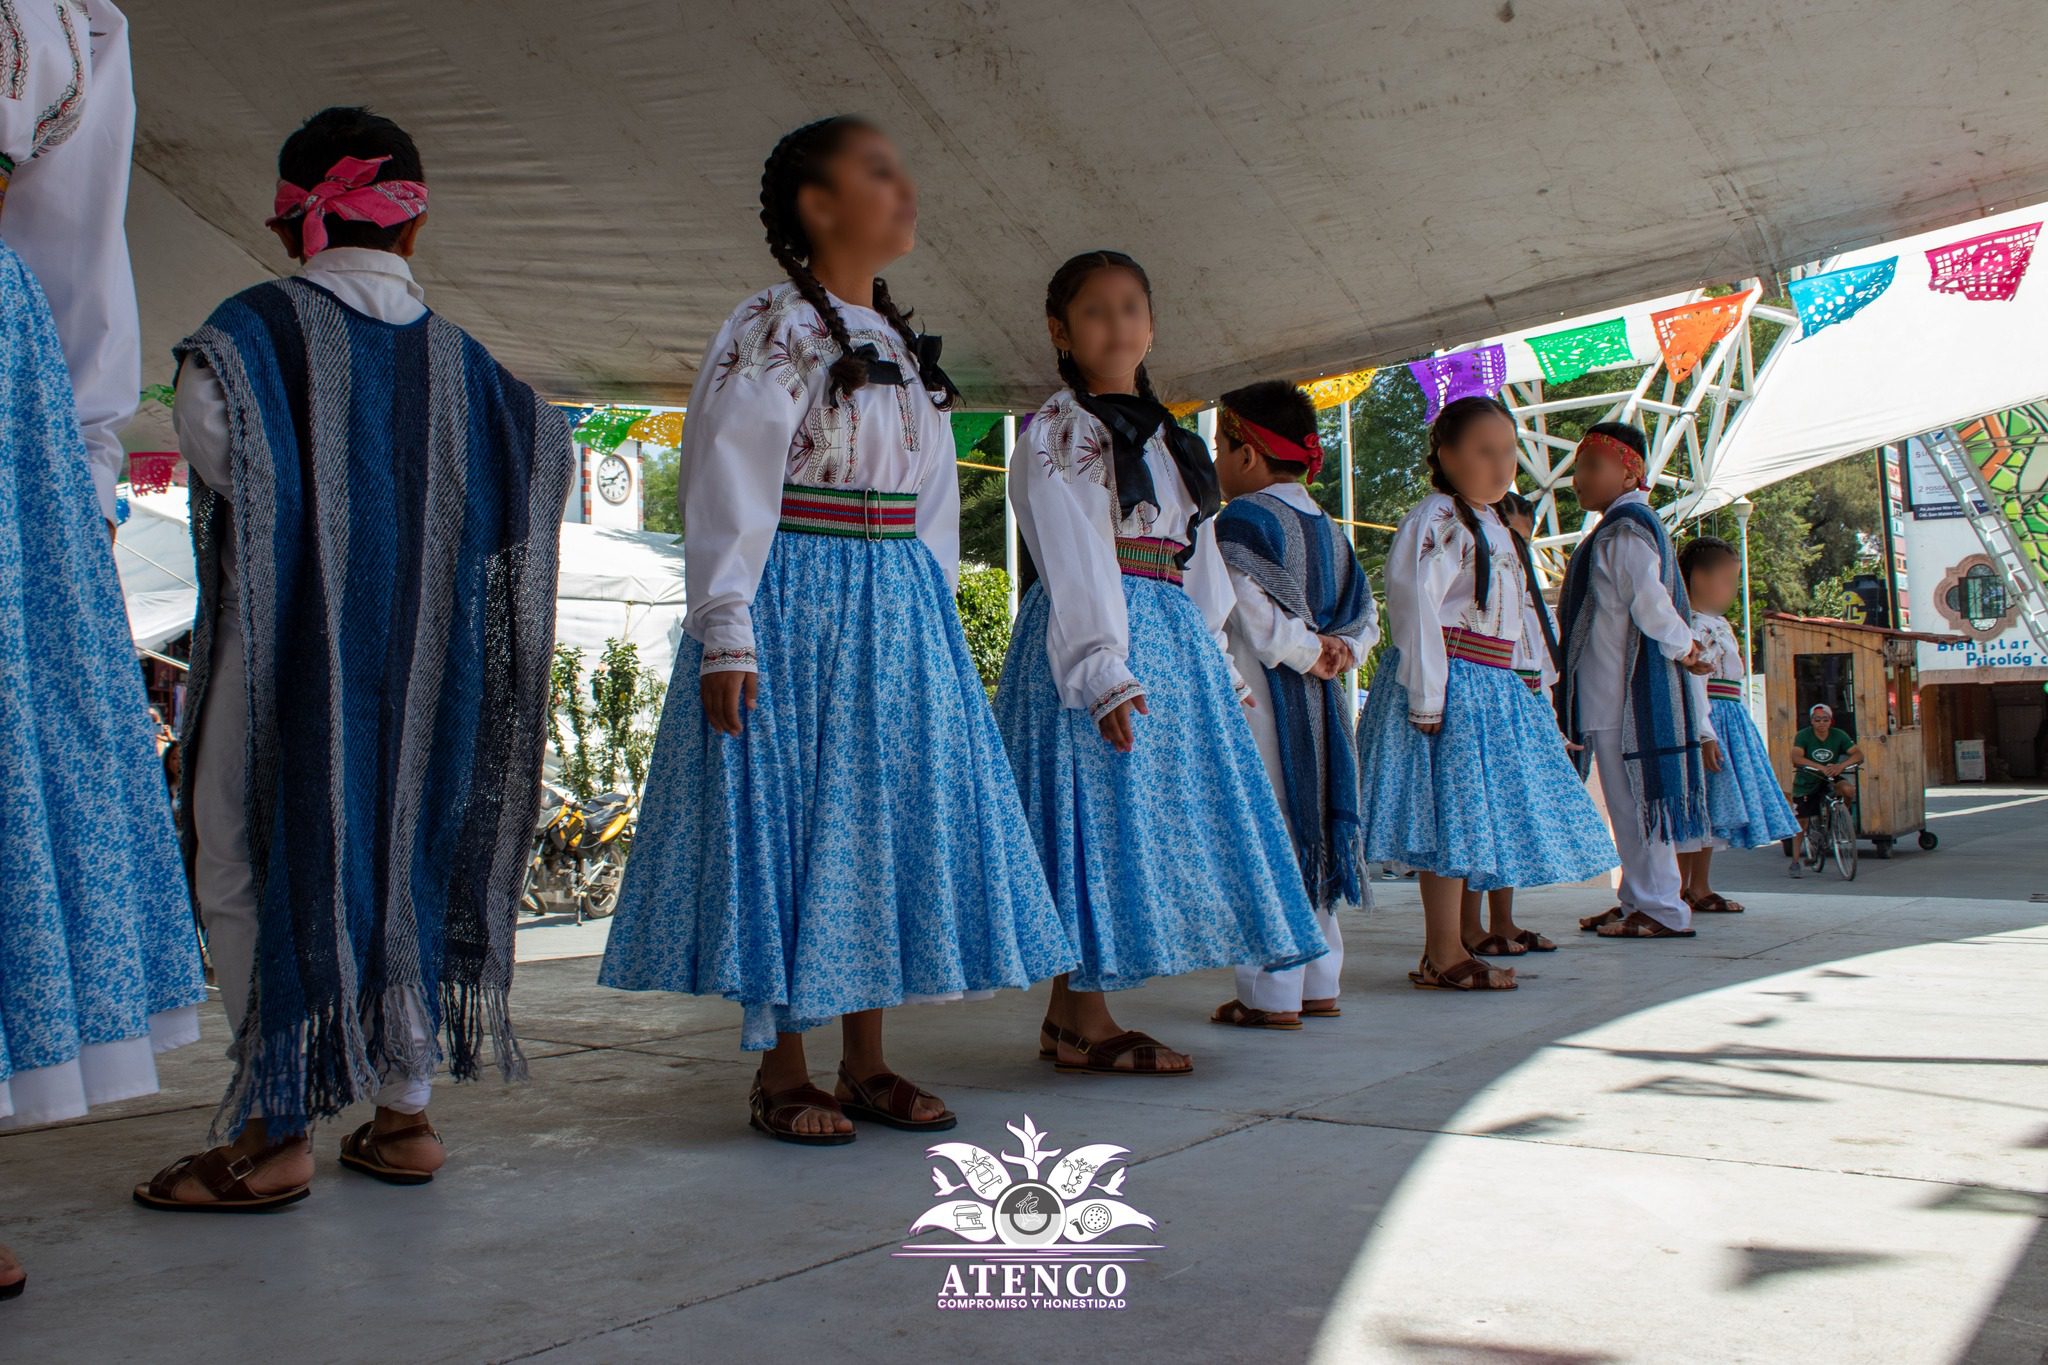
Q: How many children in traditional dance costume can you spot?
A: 9